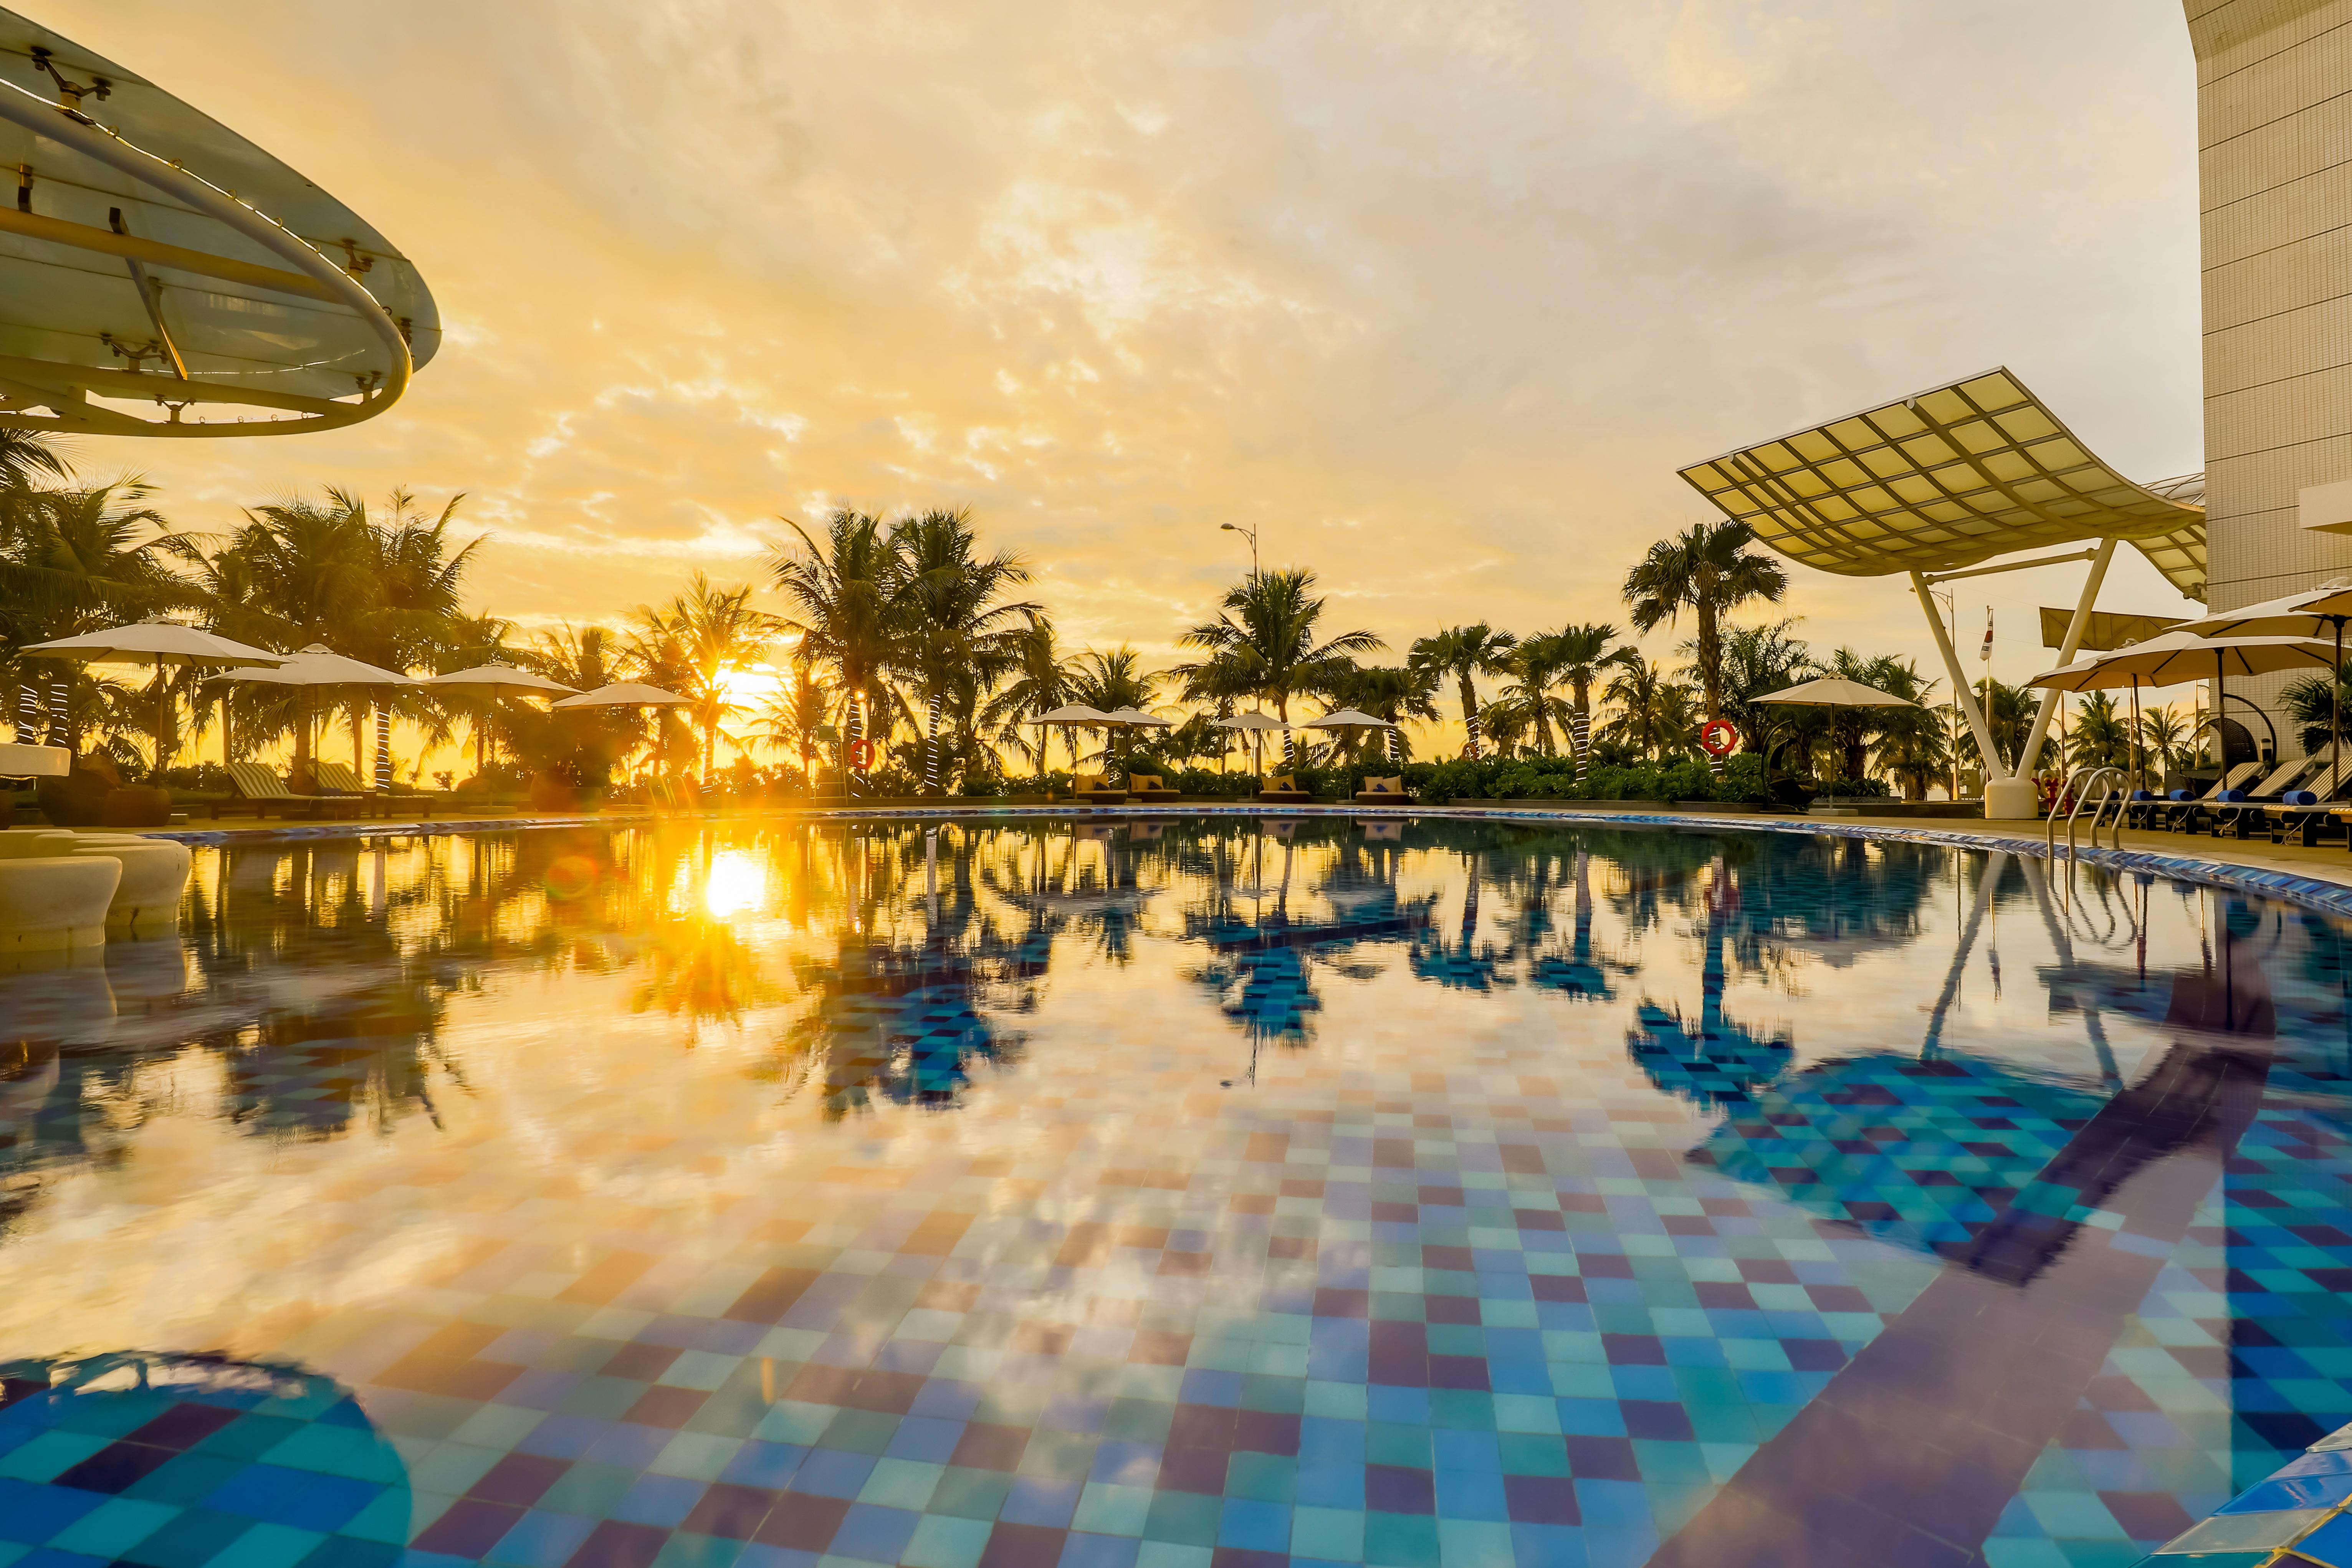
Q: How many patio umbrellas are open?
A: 13